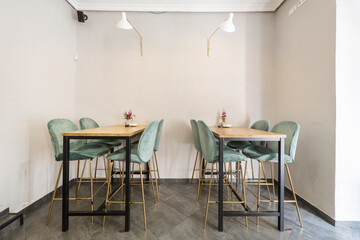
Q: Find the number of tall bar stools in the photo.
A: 8